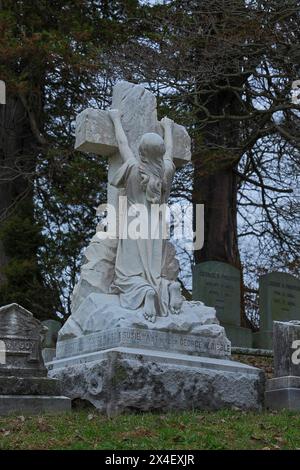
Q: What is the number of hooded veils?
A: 0